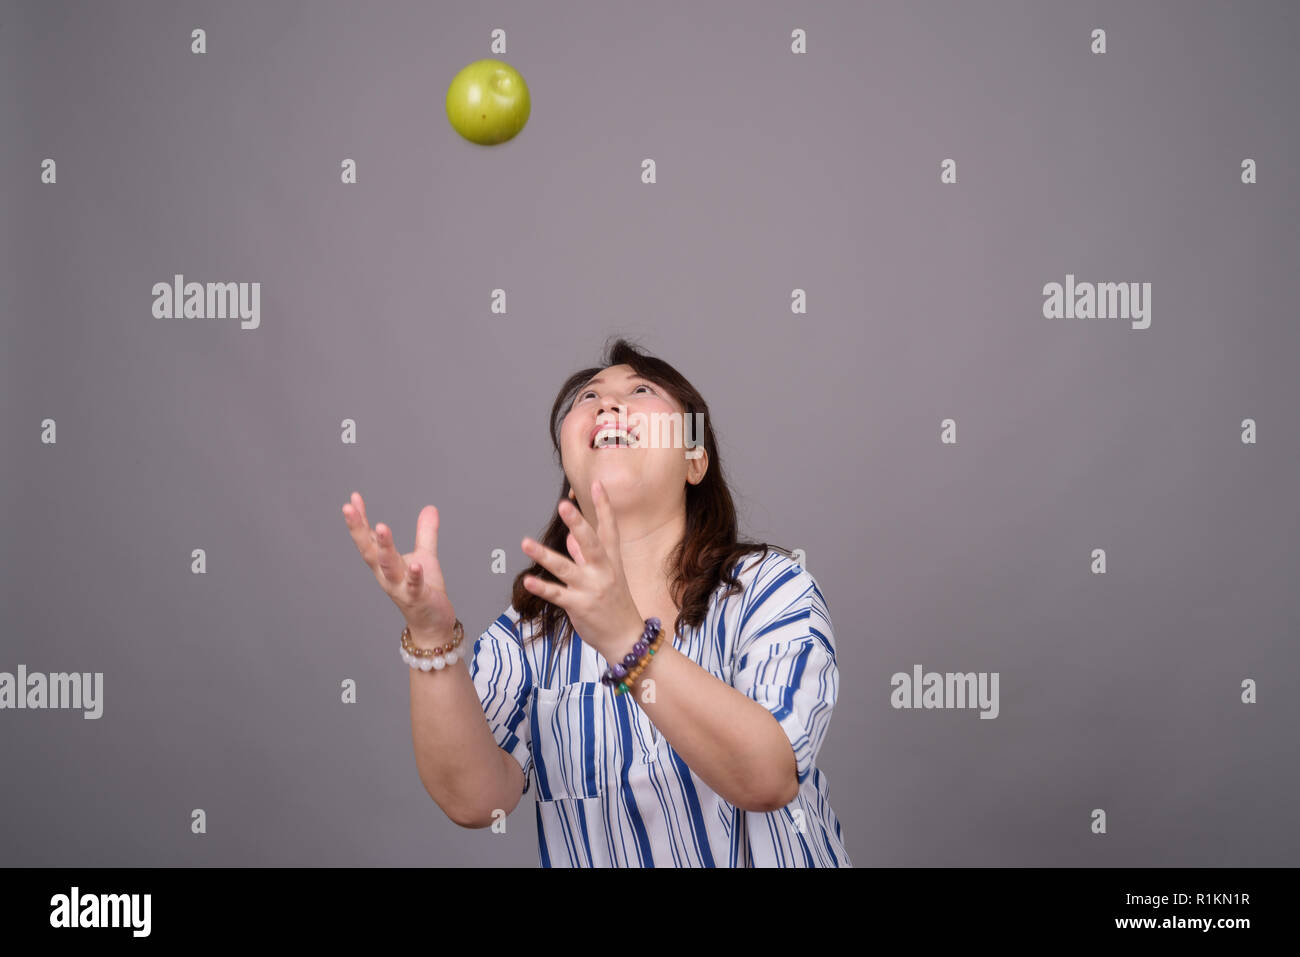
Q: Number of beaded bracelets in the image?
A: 4